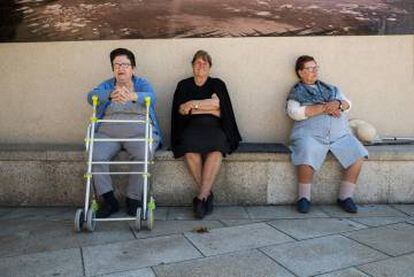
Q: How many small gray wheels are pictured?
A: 4